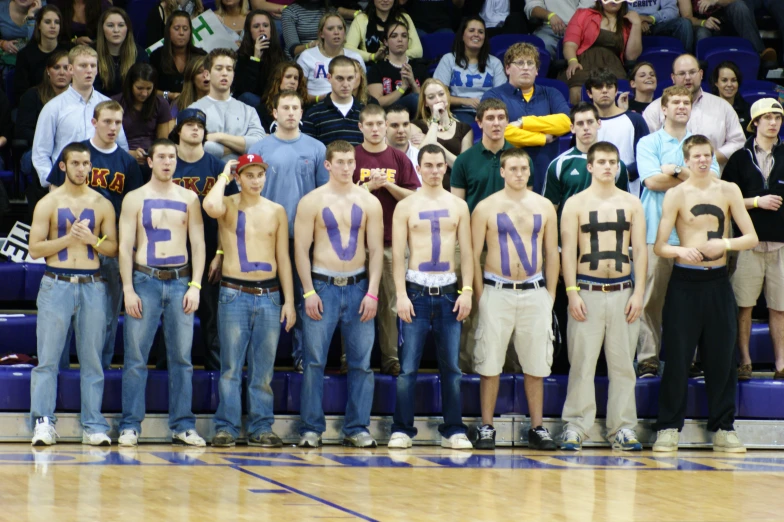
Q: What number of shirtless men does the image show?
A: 8